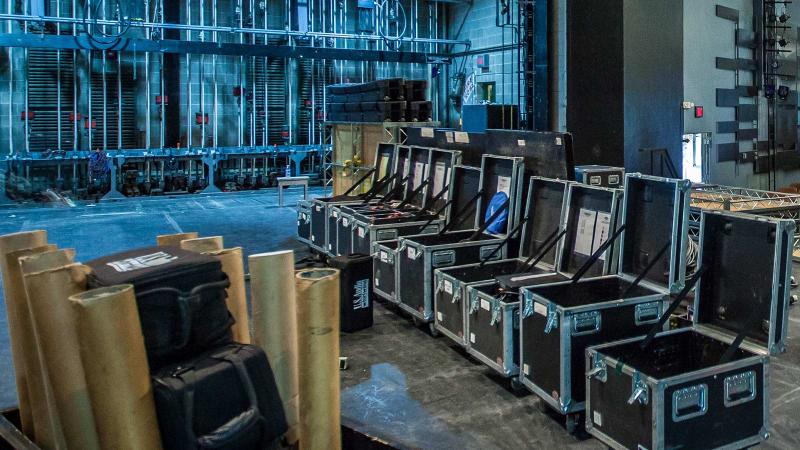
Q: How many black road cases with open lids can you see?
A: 10